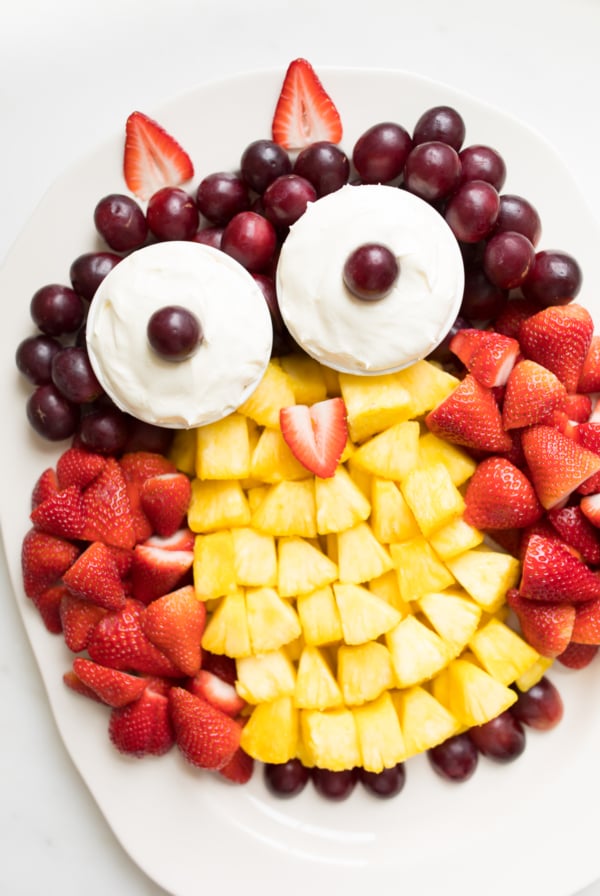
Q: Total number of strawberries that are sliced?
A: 3